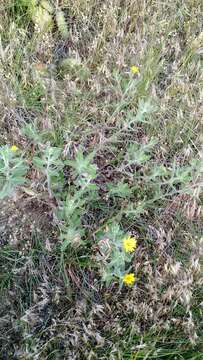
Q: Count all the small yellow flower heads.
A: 4